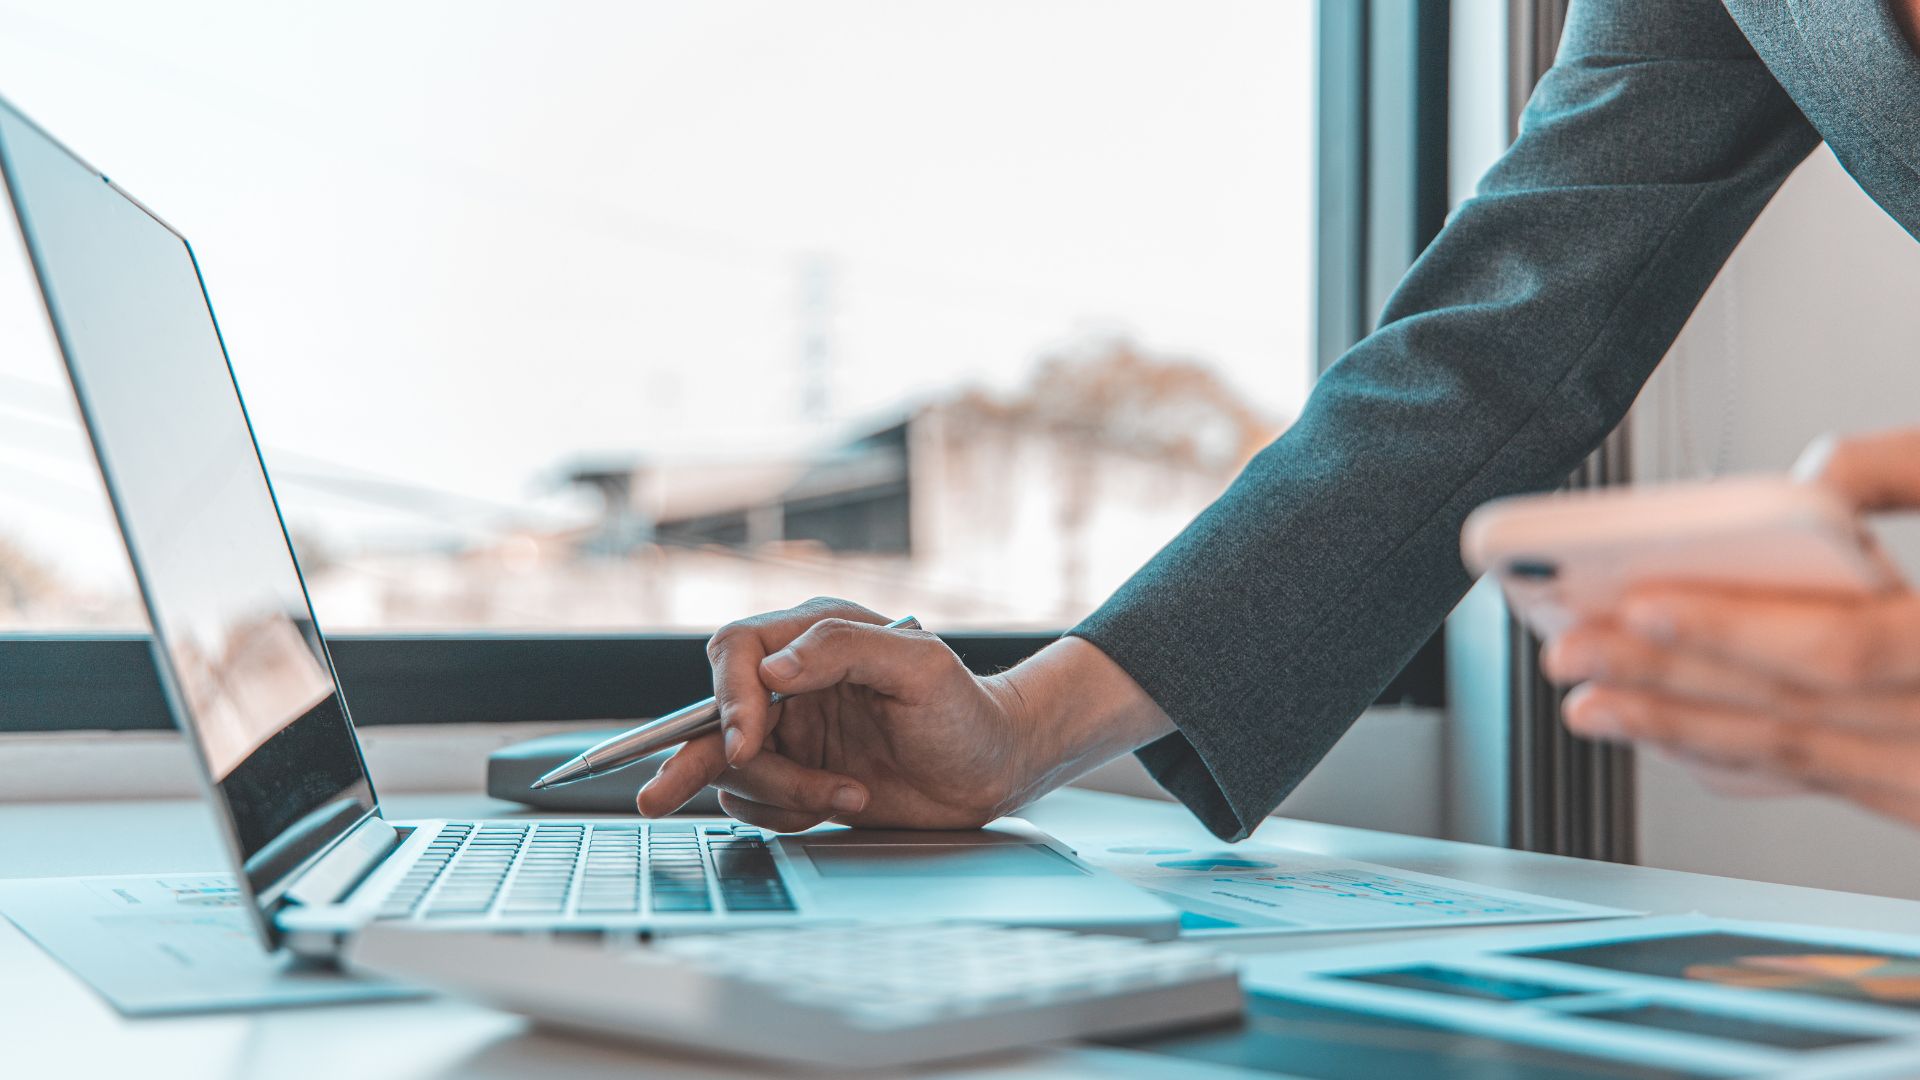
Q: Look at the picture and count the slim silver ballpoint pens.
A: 1